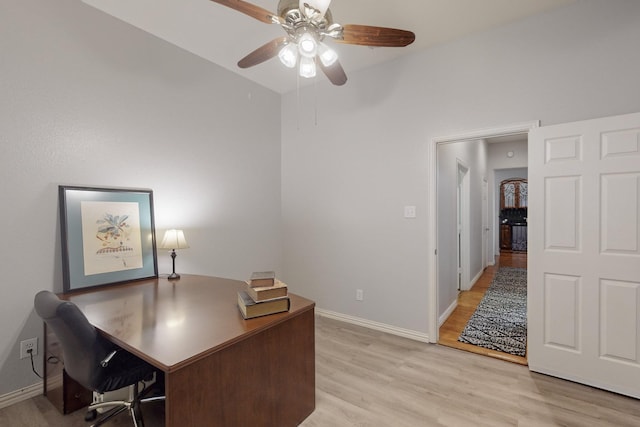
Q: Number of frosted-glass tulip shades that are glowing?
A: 4